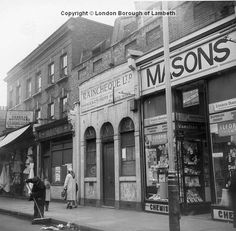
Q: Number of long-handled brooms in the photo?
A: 1